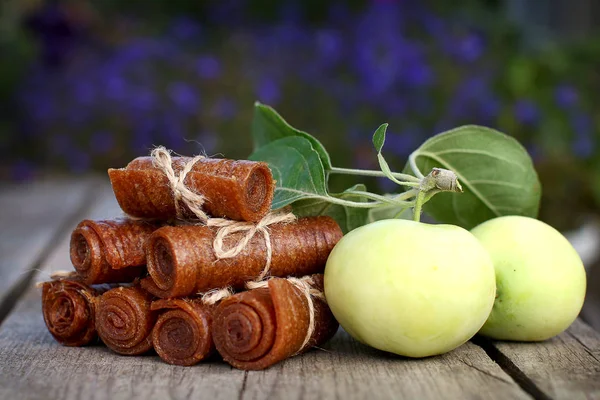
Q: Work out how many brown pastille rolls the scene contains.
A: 7